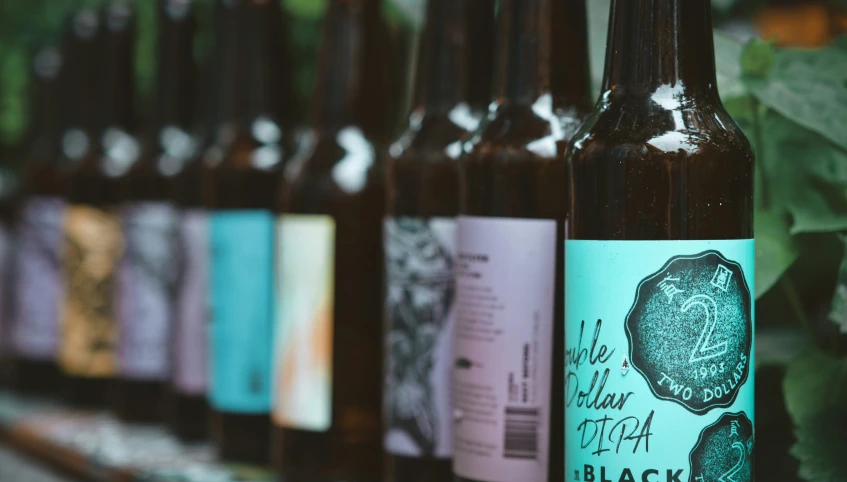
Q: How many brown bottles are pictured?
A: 10